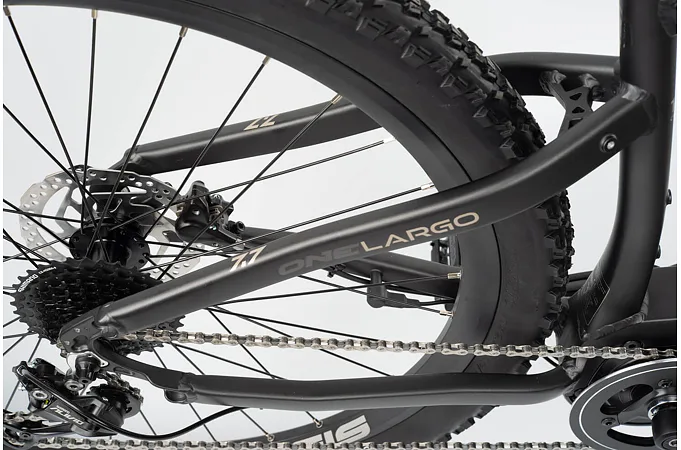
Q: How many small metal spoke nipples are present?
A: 11